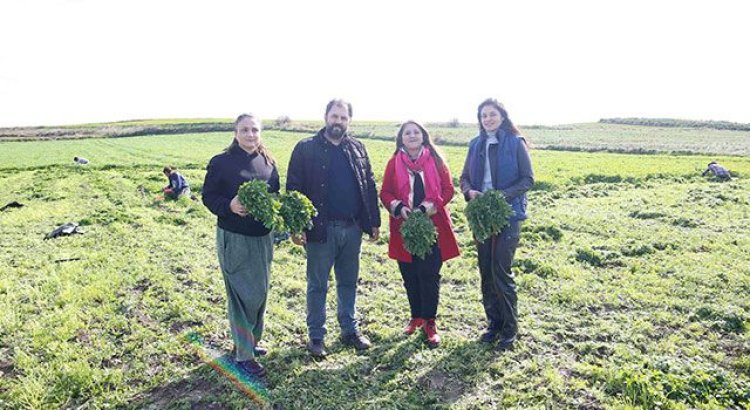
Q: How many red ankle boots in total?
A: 2